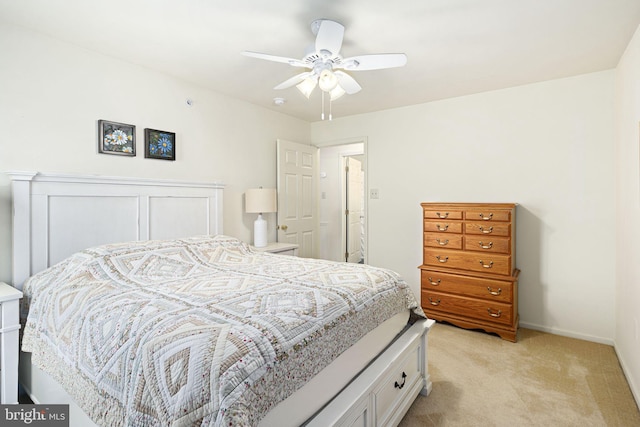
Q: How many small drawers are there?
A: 6